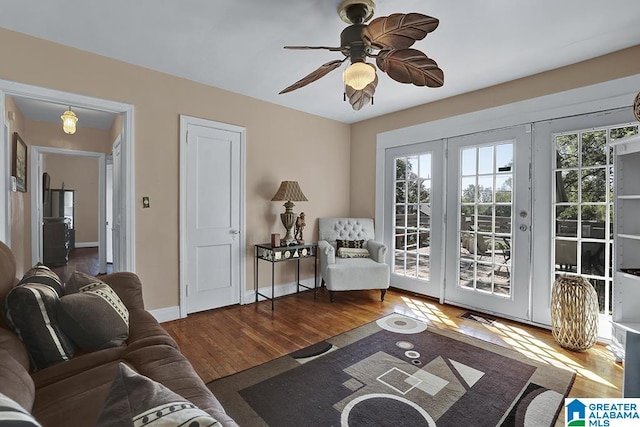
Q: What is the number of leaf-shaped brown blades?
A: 5